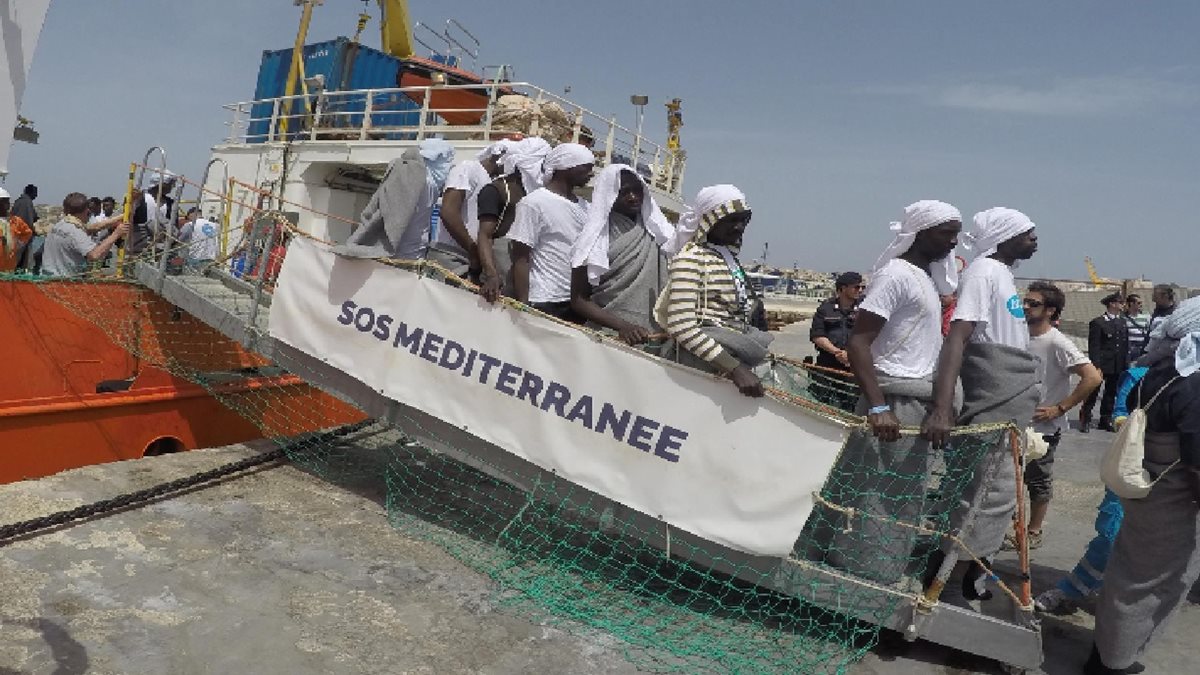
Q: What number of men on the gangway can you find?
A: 8